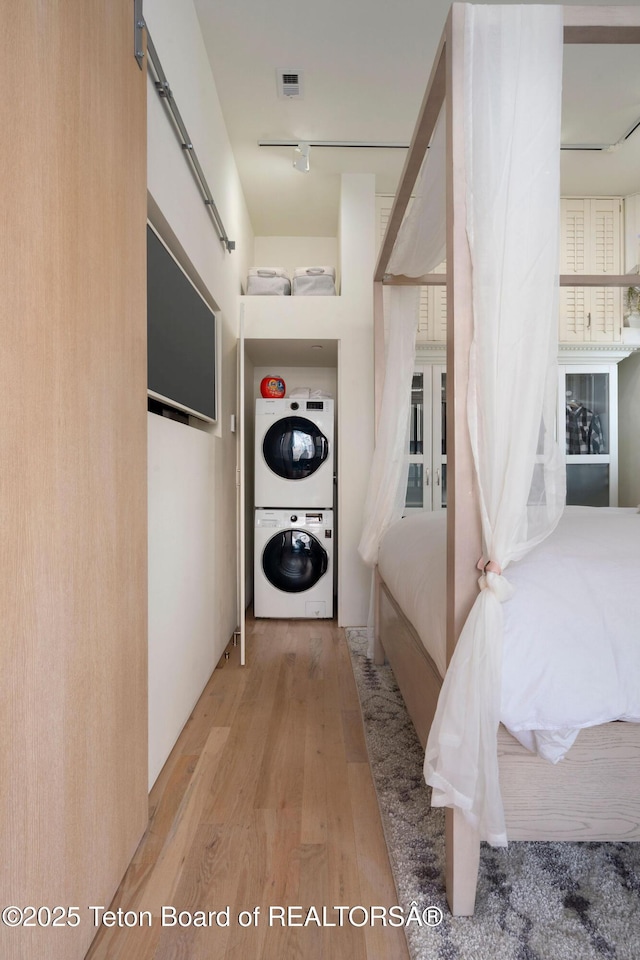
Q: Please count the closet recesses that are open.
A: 1